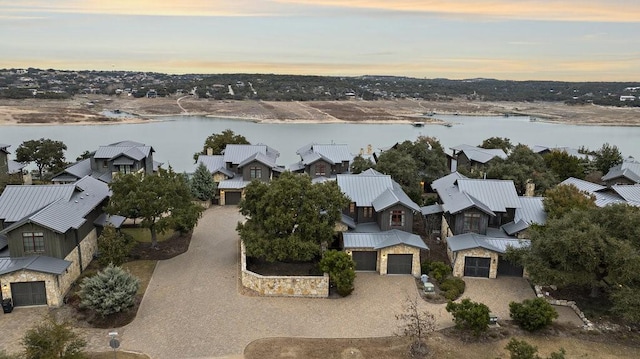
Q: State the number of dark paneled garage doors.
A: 6